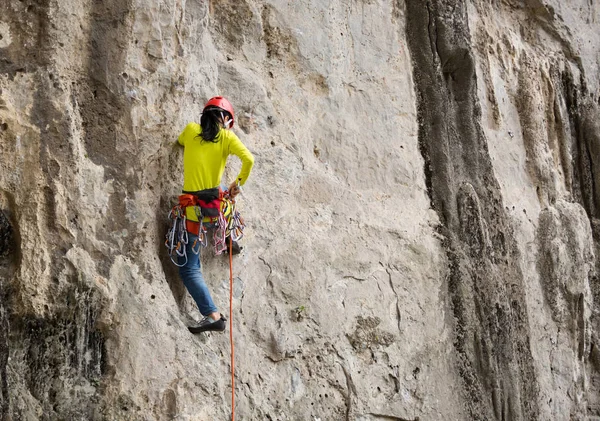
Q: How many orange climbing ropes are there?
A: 1